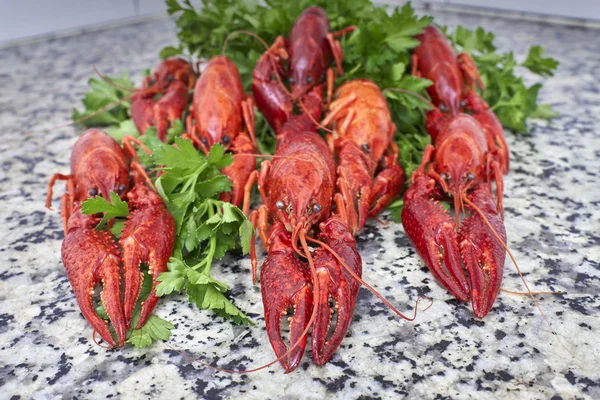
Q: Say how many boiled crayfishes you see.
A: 8